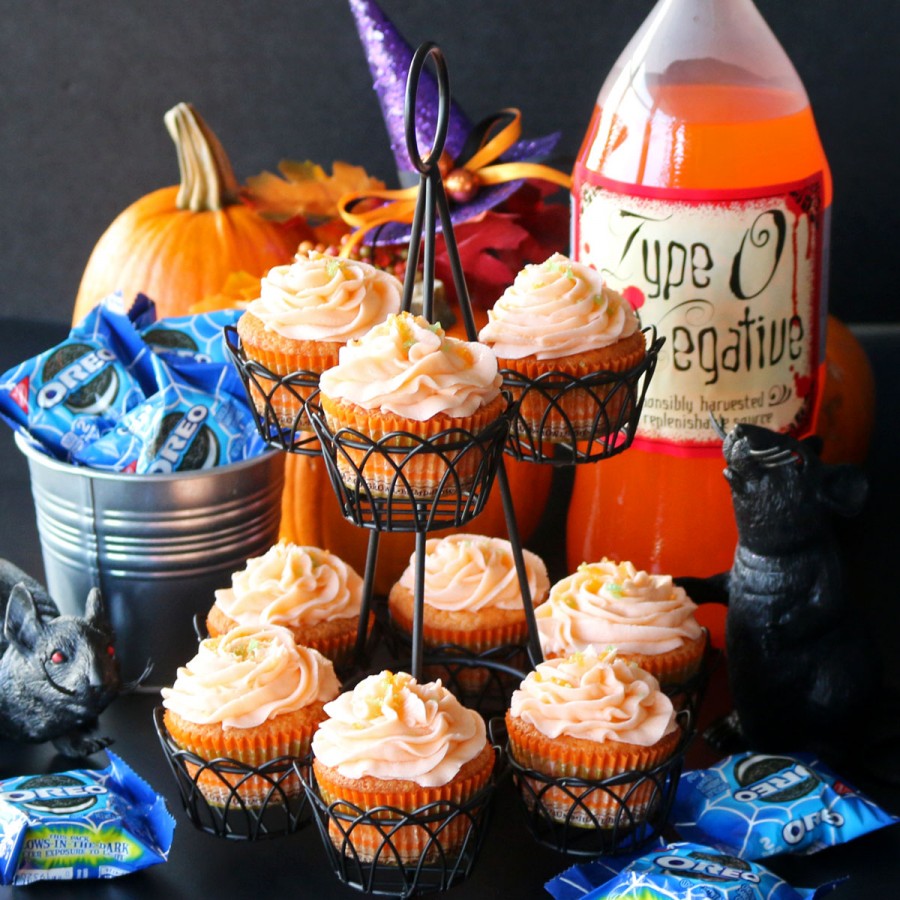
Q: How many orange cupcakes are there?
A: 9